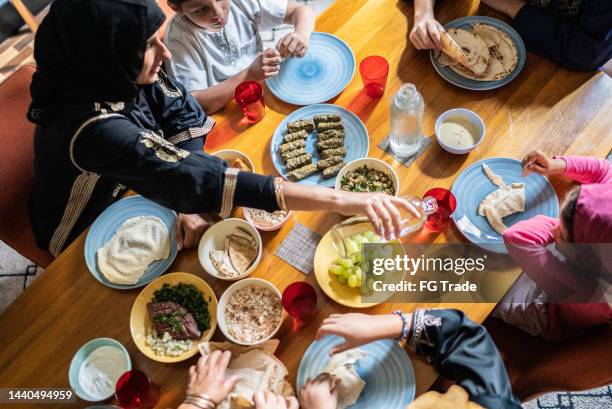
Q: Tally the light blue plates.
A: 6